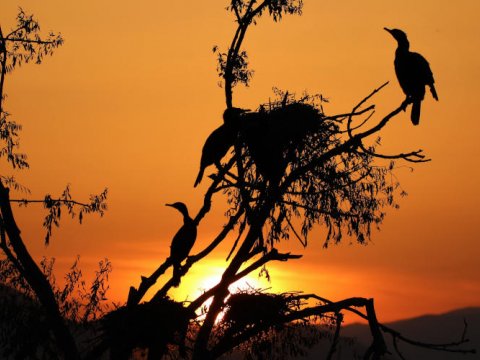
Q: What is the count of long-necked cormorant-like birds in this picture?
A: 3